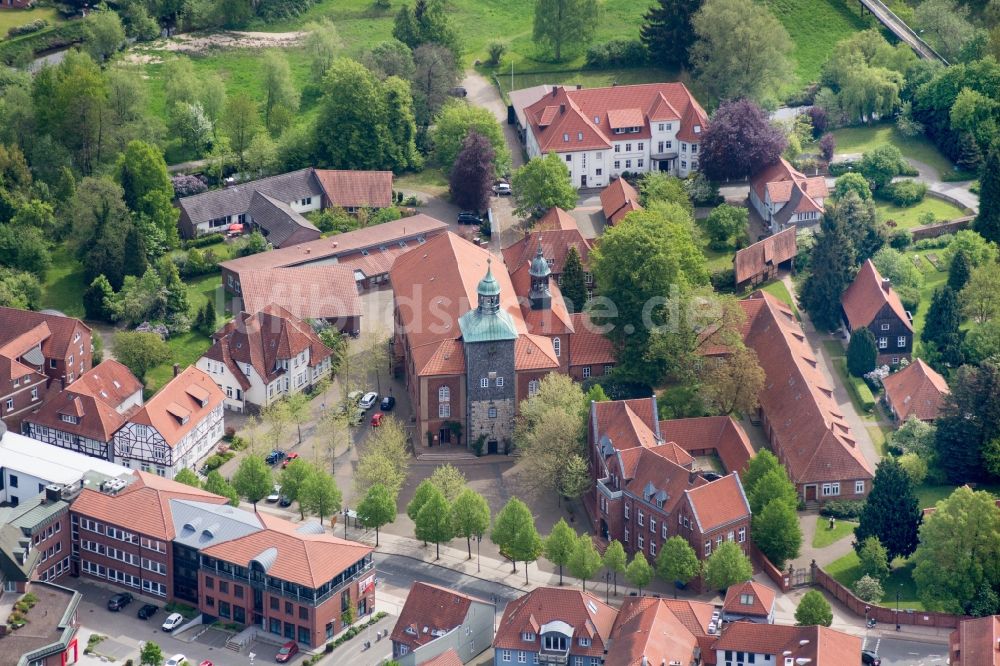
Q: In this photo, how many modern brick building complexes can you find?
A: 1